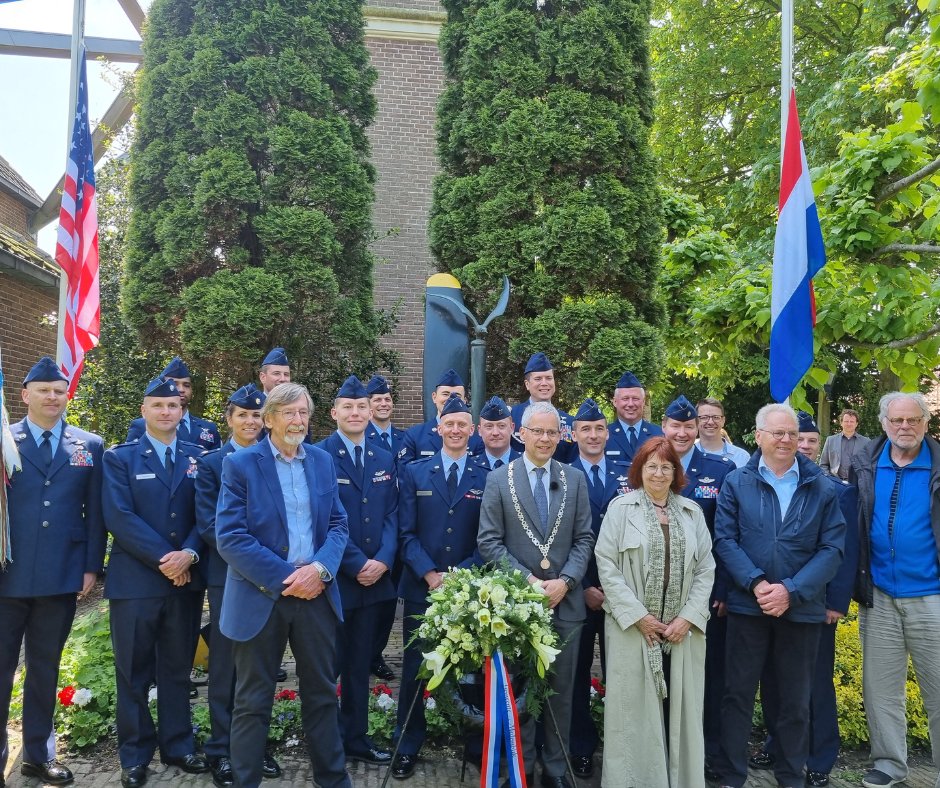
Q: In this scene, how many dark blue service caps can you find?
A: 15